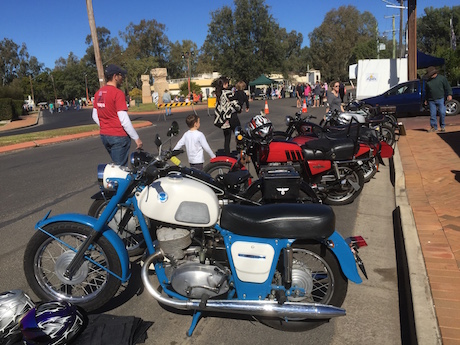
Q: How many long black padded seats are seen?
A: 2